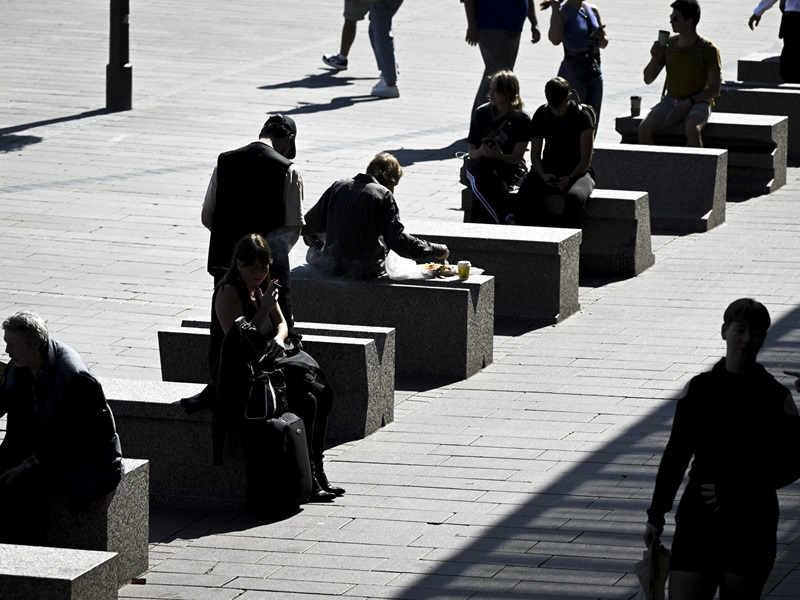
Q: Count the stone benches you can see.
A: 11